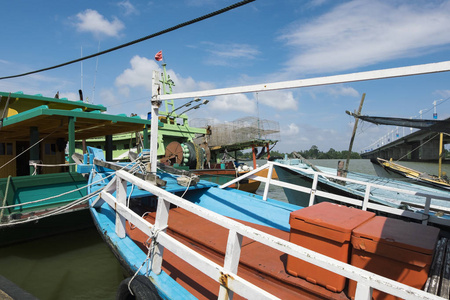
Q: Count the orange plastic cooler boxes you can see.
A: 2